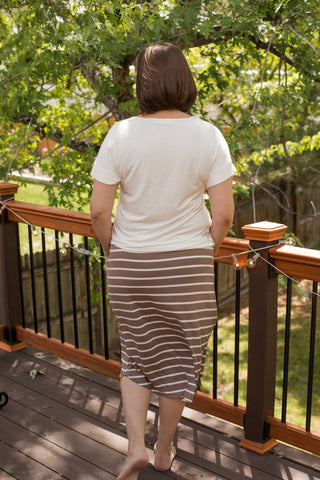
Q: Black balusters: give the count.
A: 11